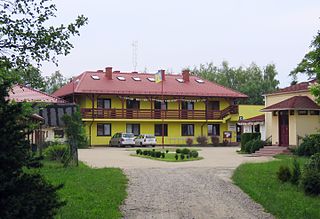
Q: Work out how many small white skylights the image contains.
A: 6